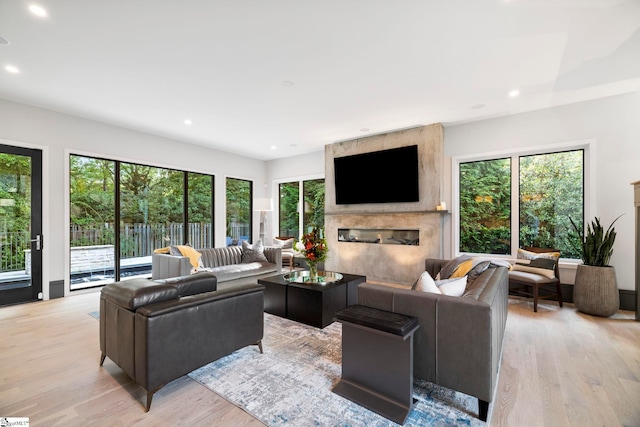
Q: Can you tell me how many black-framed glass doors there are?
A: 1